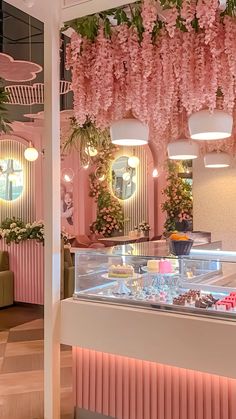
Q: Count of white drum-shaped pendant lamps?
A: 4